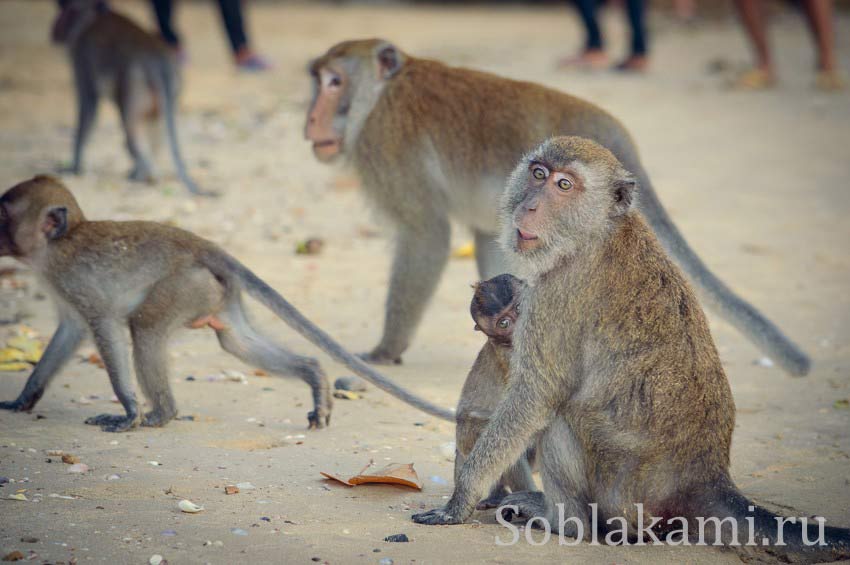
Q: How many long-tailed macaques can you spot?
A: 5